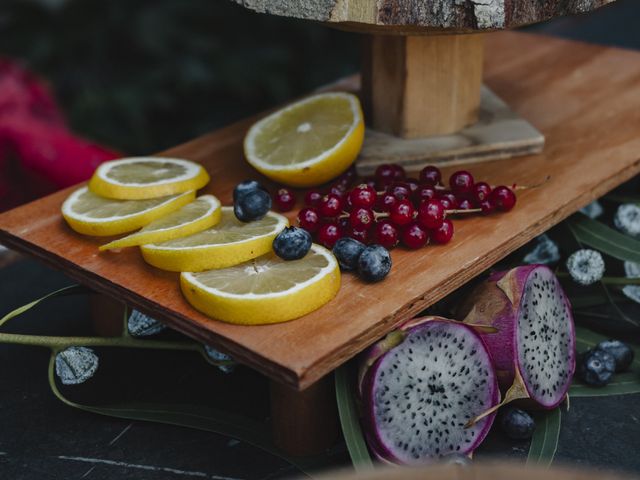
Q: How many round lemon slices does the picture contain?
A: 5